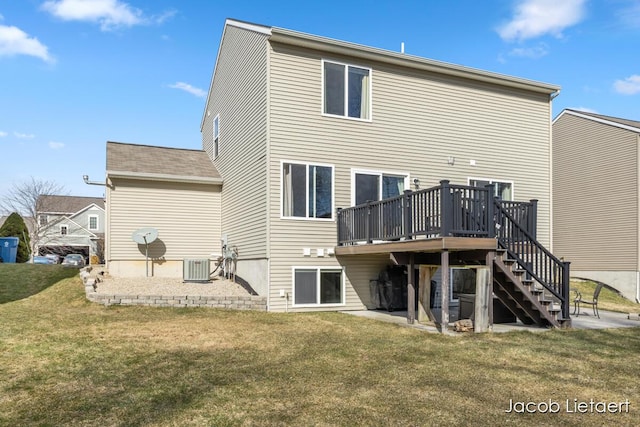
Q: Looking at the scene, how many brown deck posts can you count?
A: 3